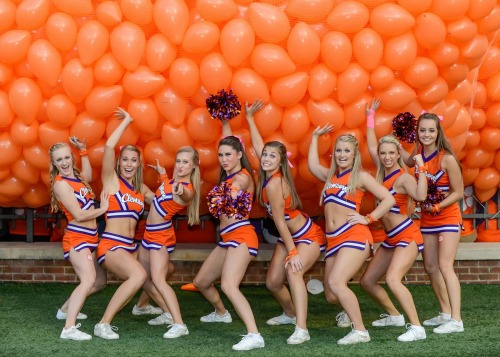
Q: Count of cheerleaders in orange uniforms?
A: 8